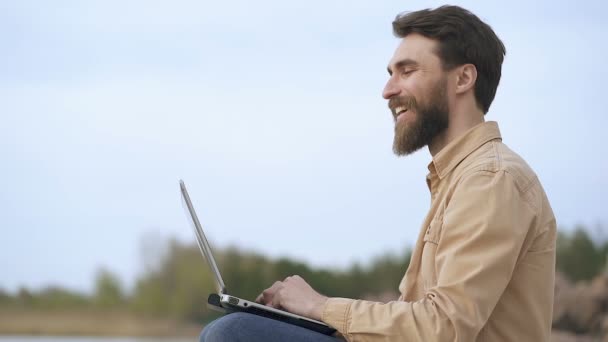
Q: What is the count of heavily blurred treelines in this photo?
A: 1